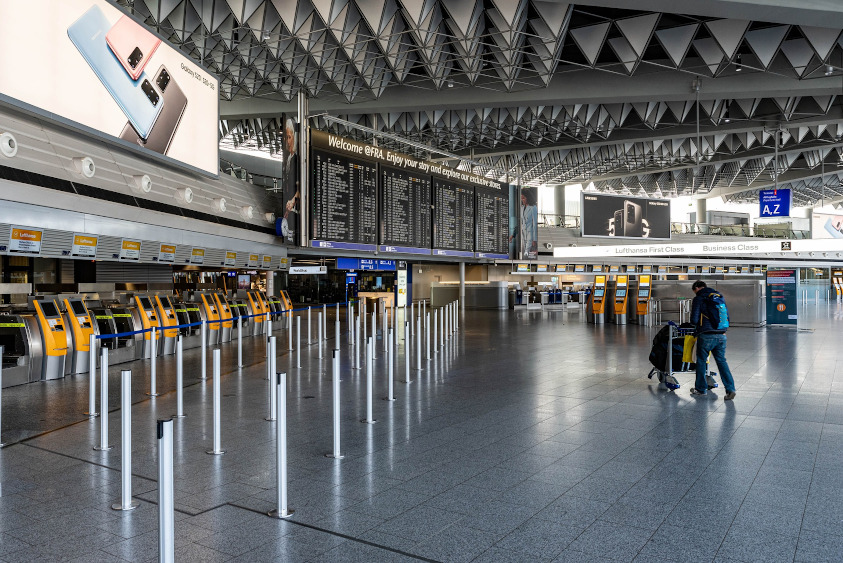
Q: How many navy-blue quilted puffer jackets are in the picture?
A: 1